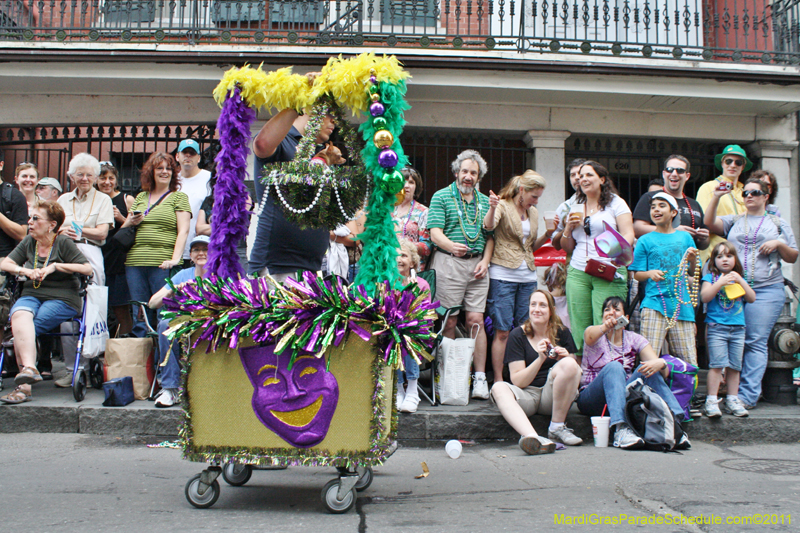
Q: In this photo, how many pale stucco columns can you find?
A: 2